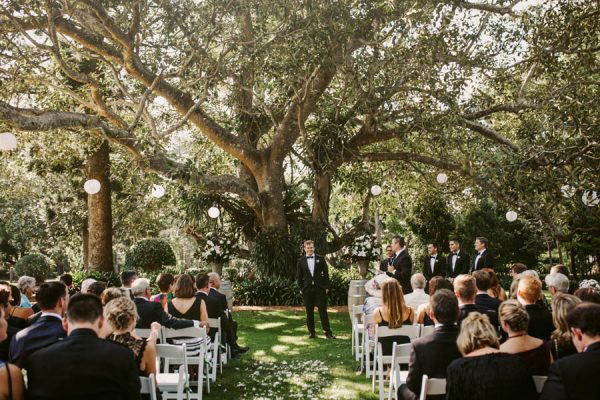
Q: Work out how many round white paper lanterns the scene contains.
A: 9